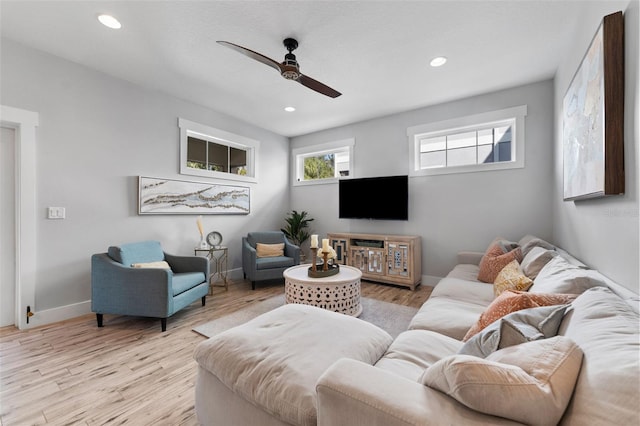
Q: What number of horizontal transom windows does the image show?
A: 3